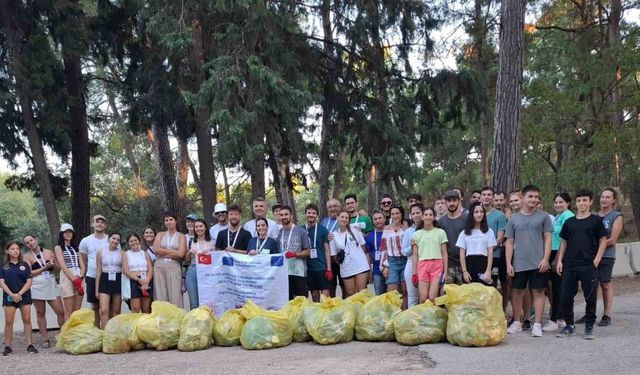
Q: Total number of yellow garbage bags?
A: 12